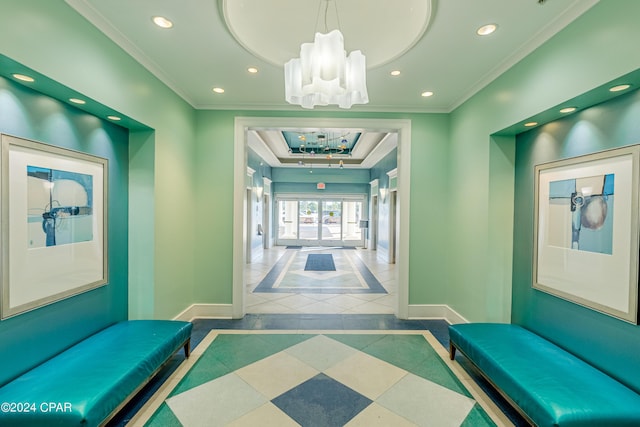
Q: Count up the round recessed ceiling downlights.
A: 12